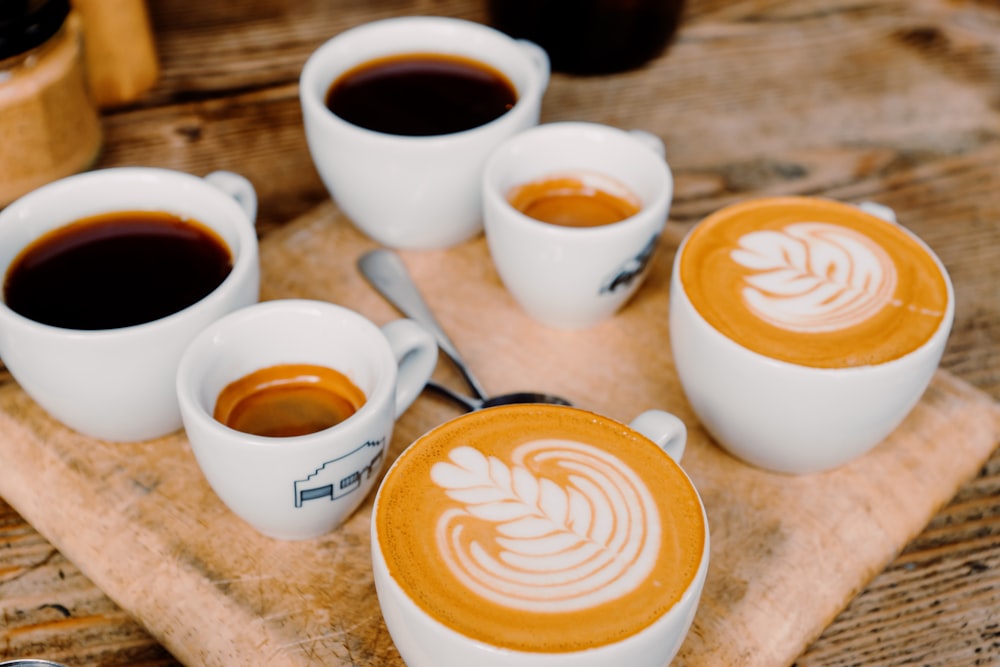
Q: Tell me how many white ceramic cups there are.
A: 6